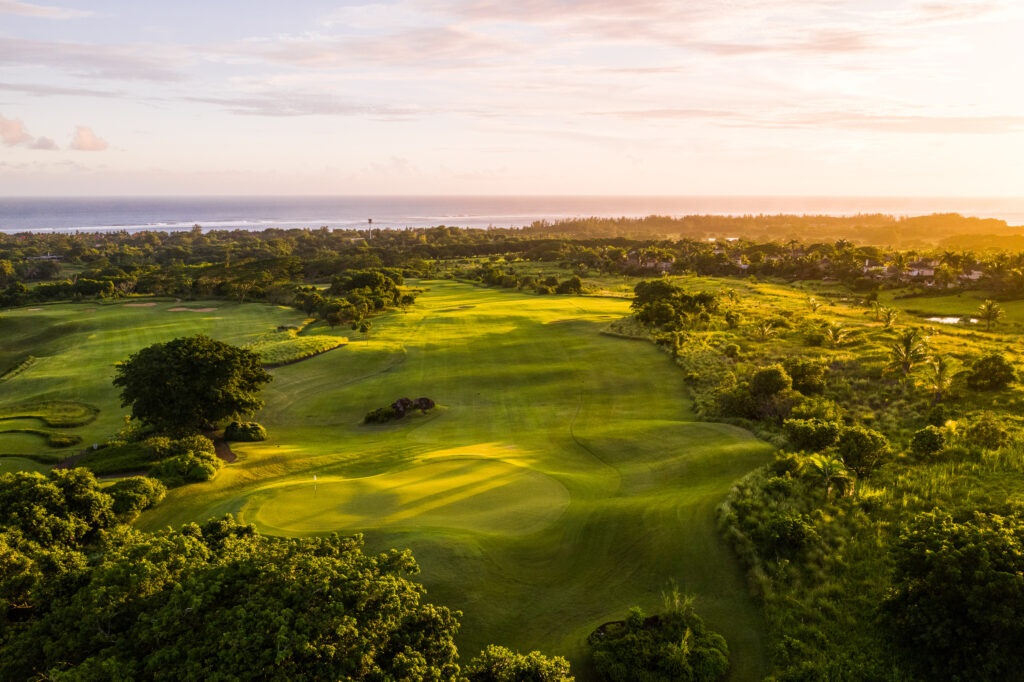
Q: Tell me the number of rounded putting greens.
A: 1